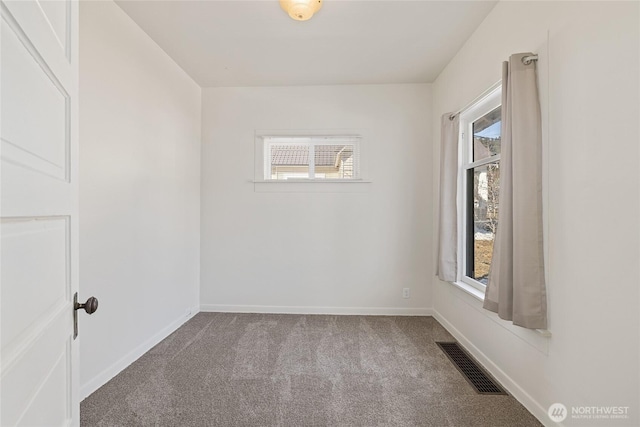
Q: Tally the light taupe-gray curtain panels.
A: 2